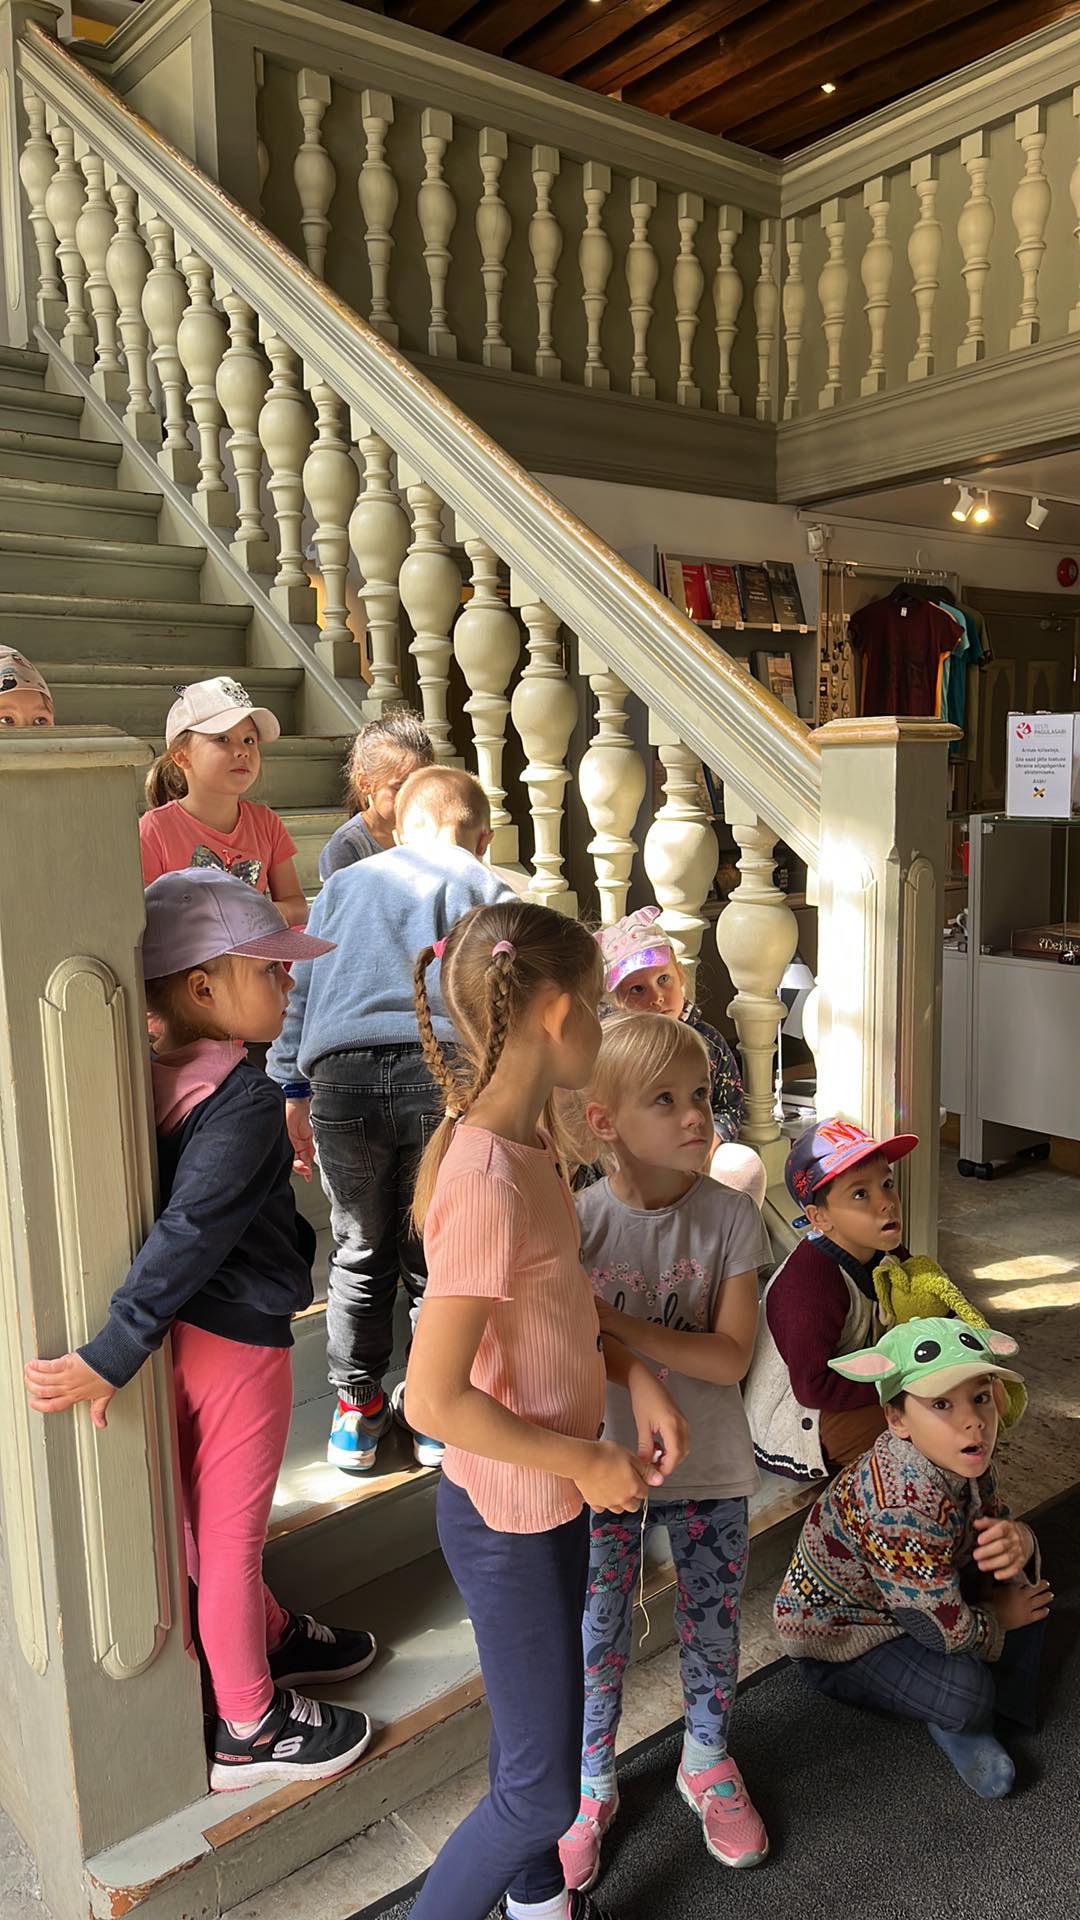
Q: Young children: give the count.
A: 10